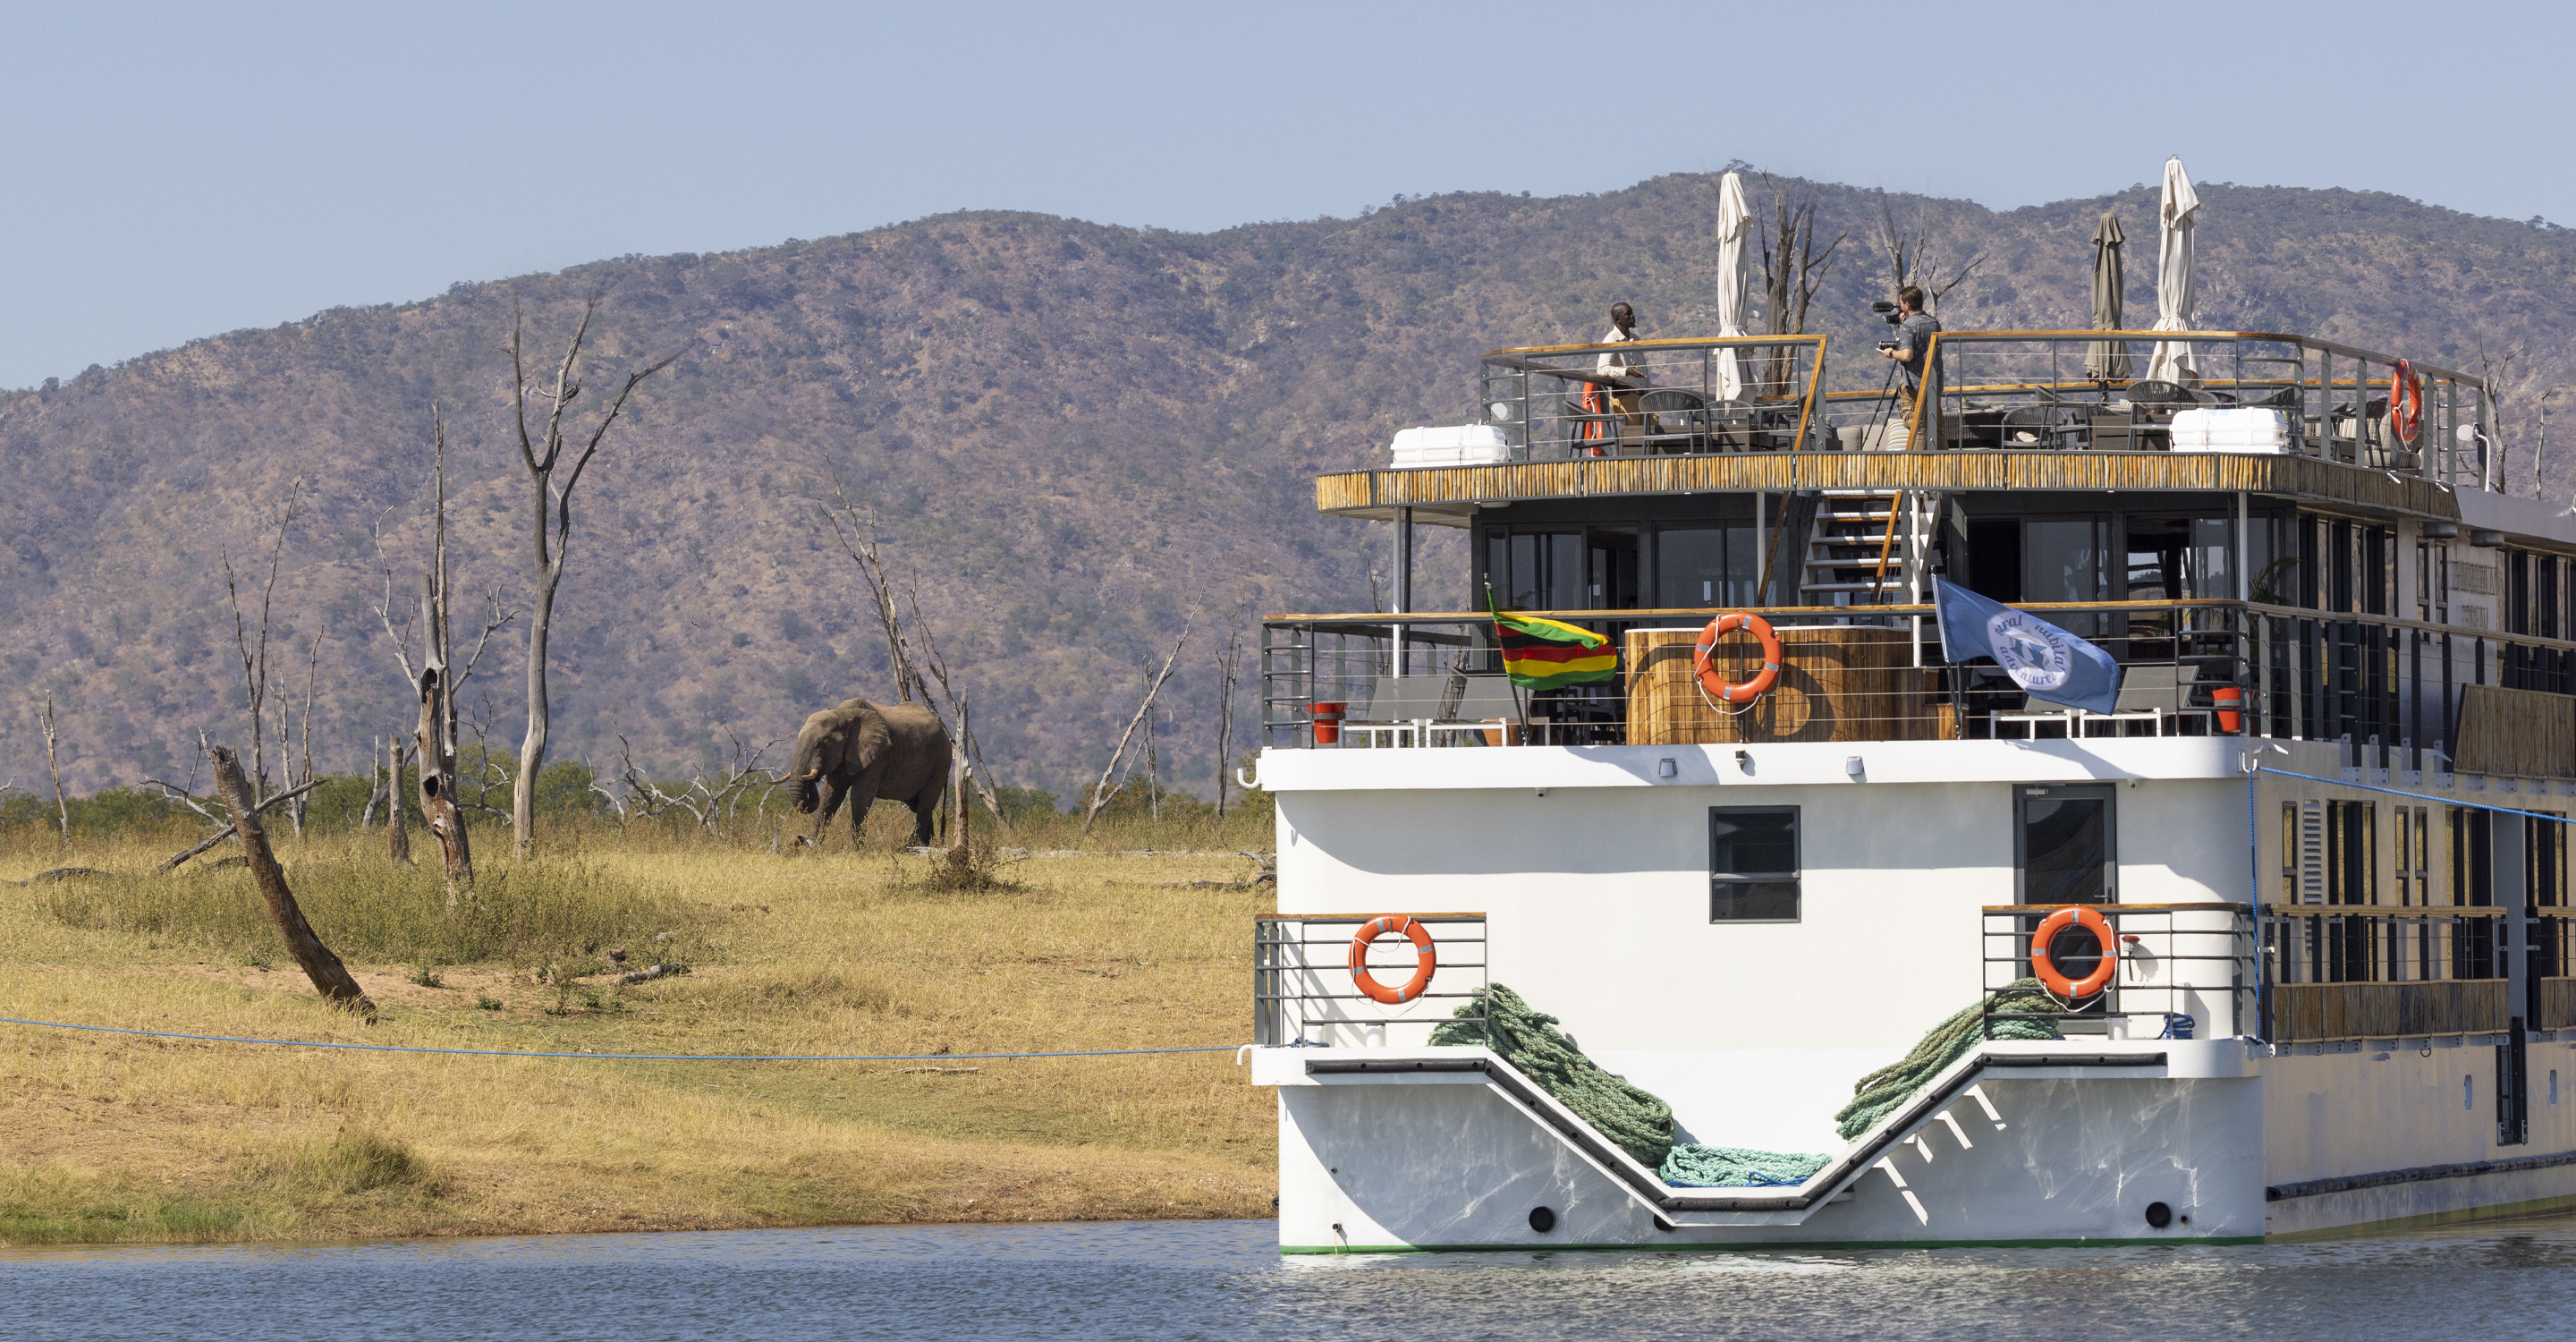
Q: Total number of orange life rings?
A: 5